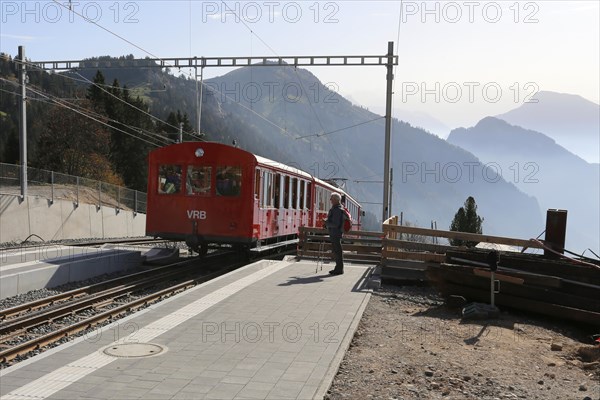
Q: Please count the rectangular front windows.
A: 3